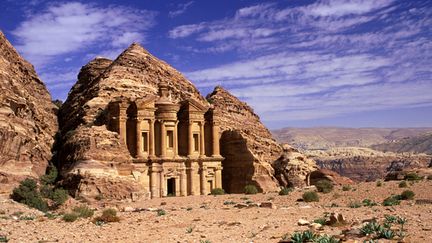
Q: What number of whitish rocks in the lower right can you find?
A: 2